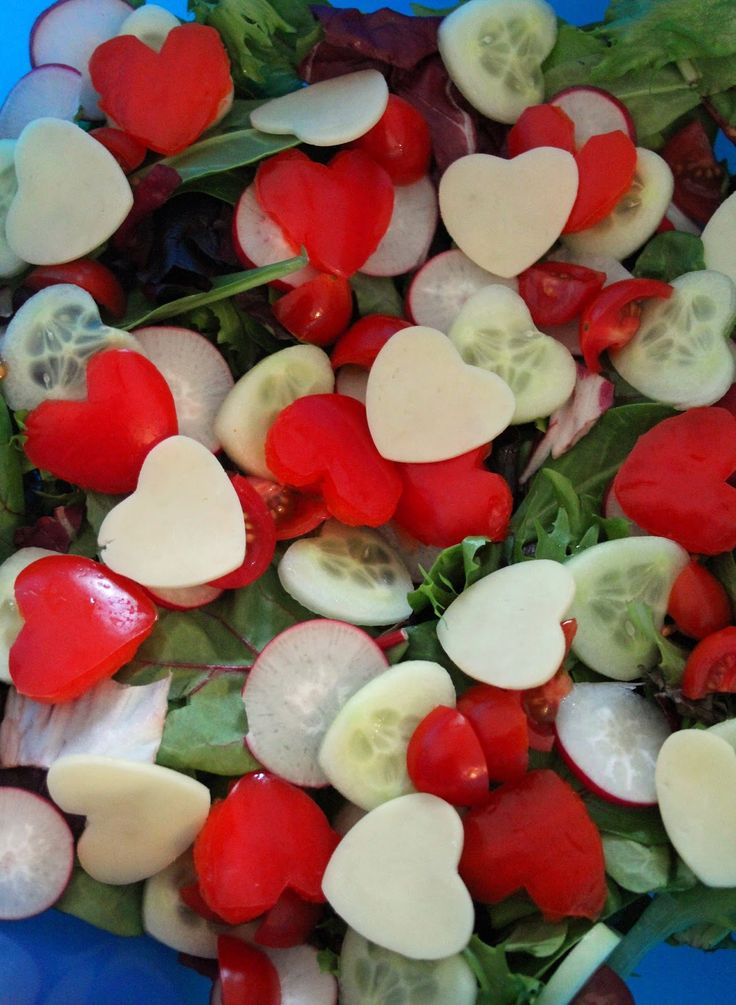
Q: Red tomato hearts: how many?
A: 10